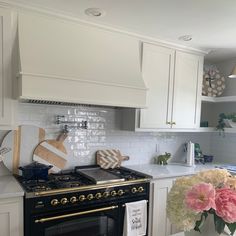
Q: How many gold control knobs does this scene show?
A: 11